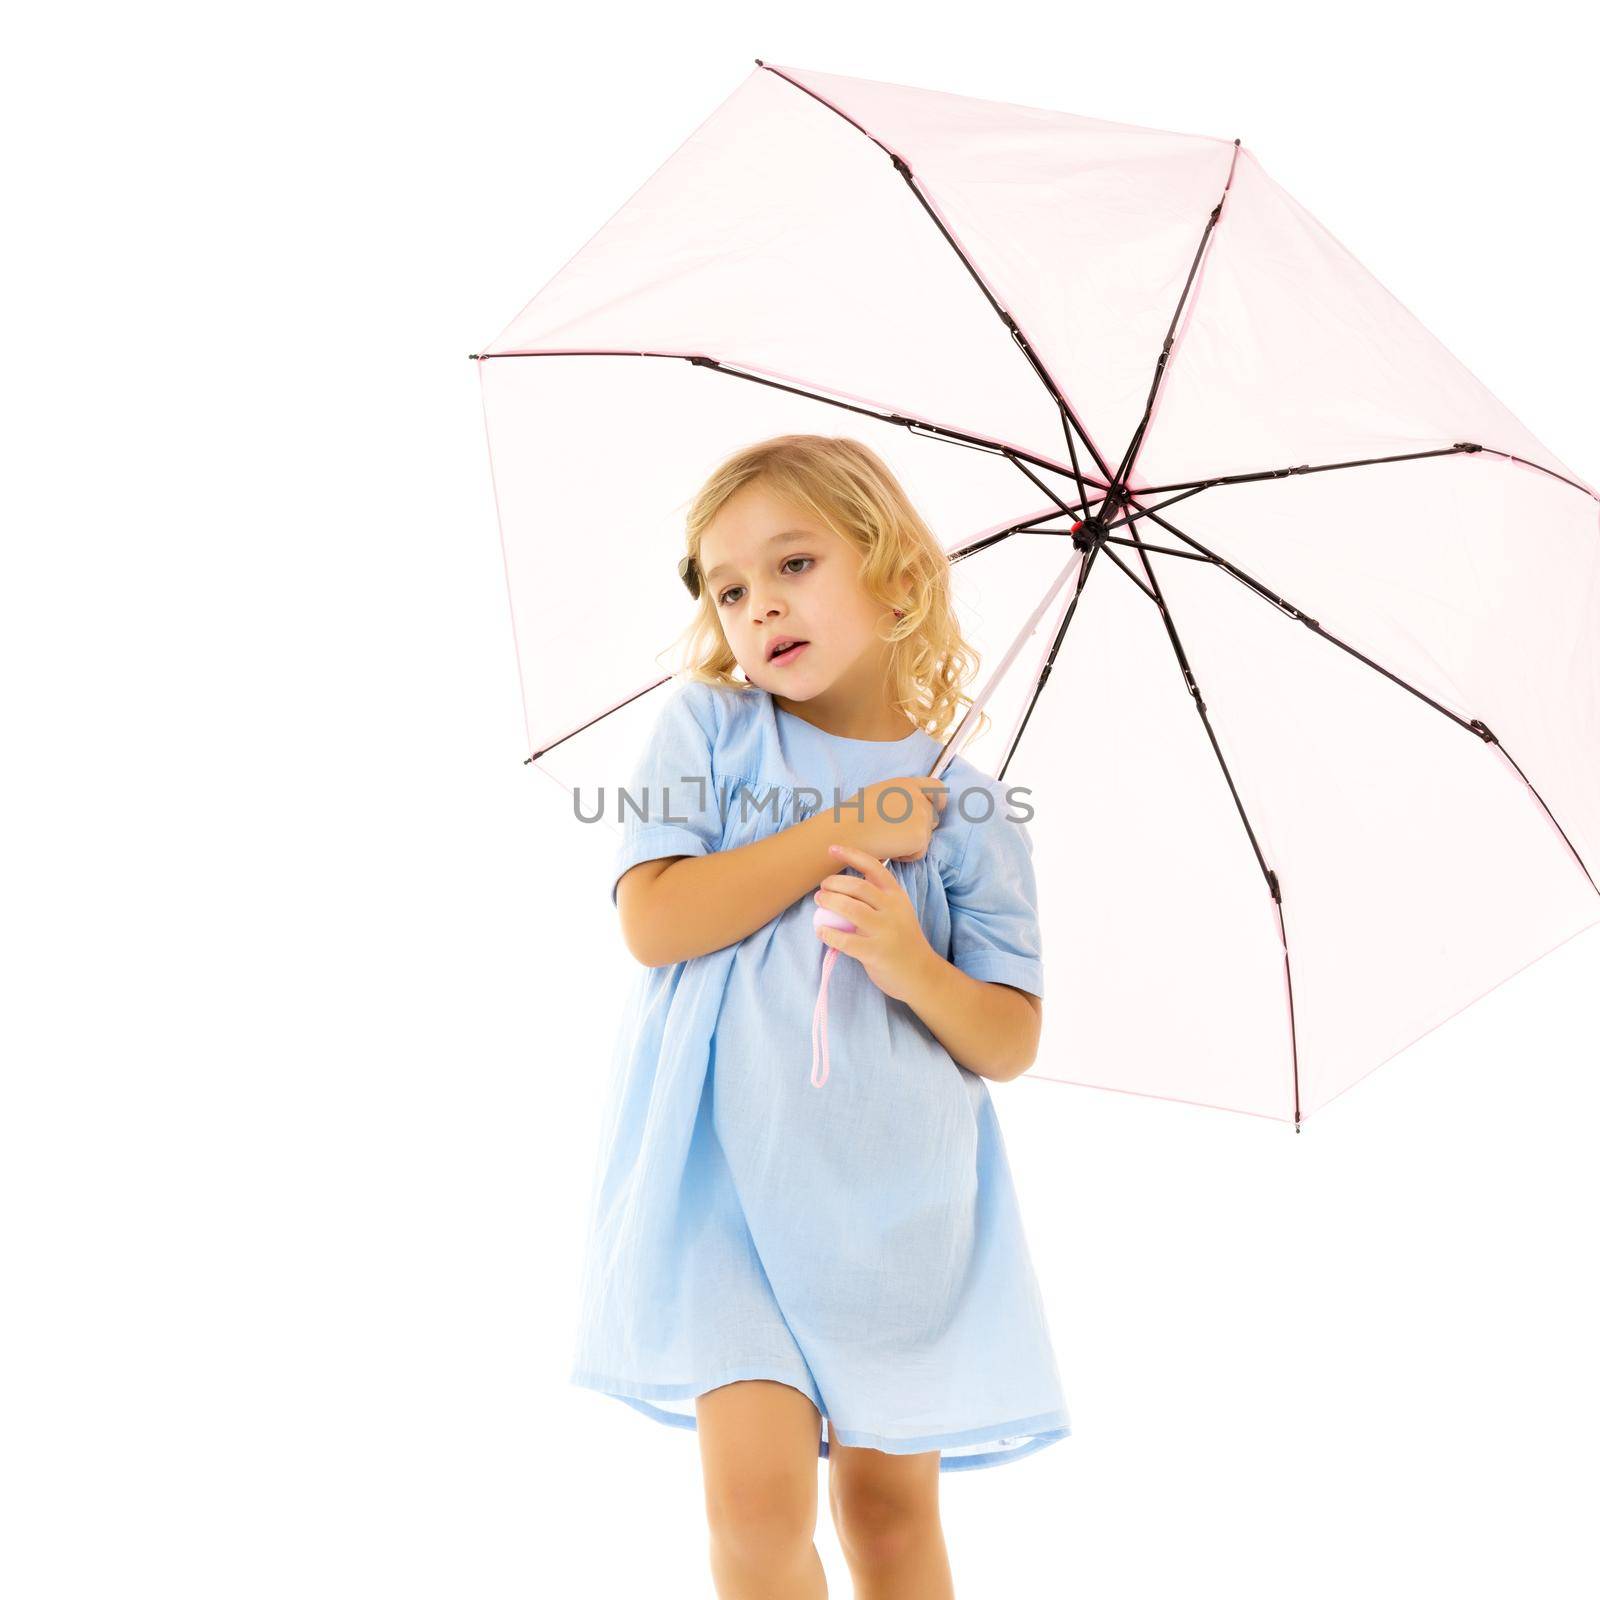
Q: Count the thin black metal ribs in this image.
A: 8